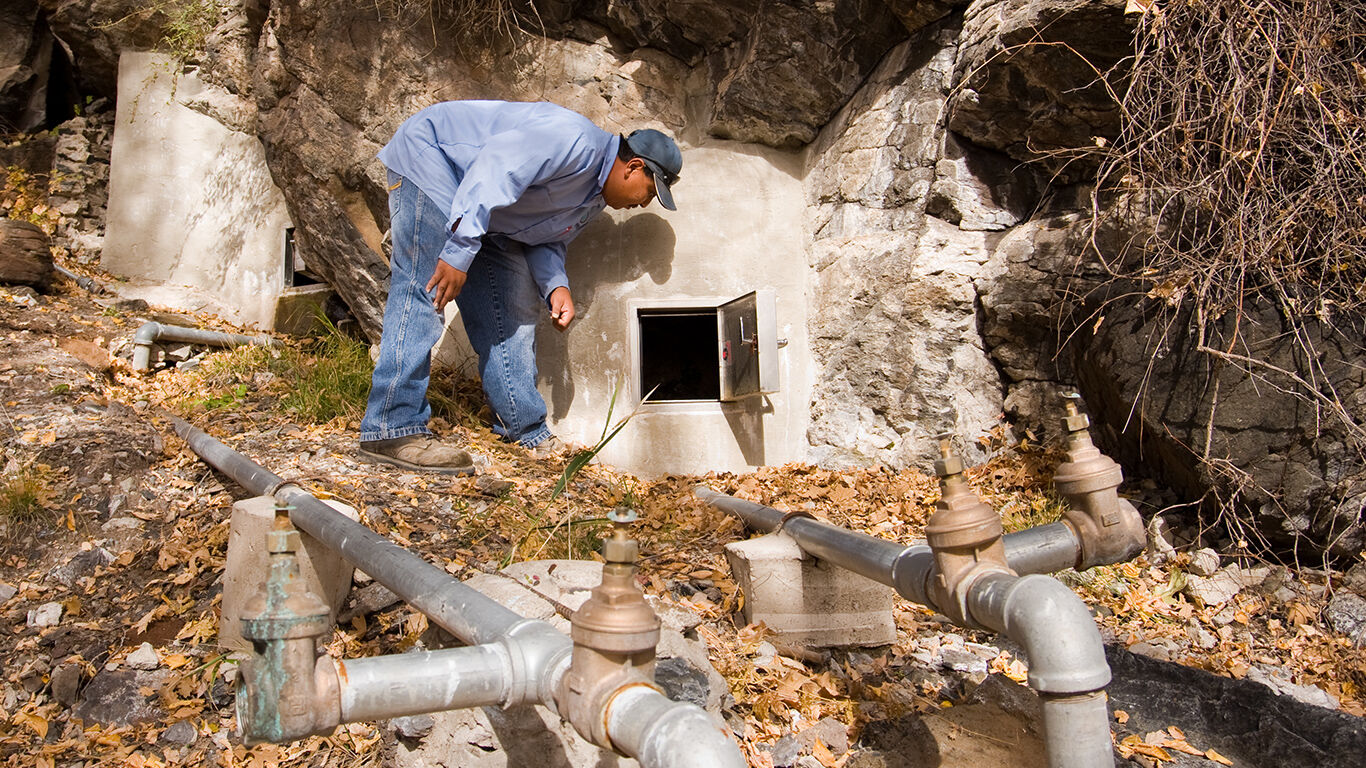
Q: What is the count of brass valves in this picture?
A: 4